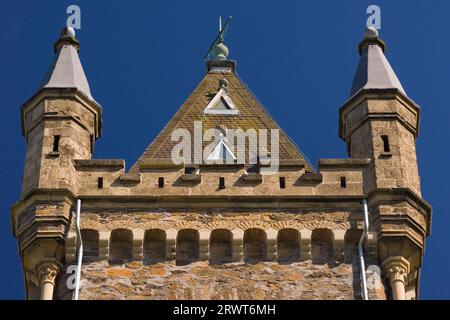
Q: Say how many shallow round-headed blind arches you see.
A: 9